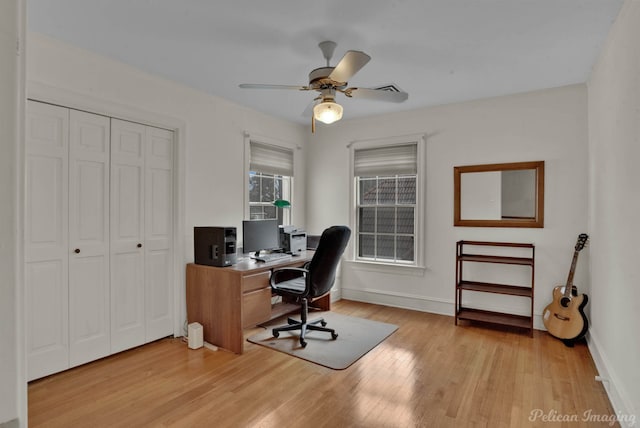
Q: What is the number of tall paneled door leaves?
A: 4